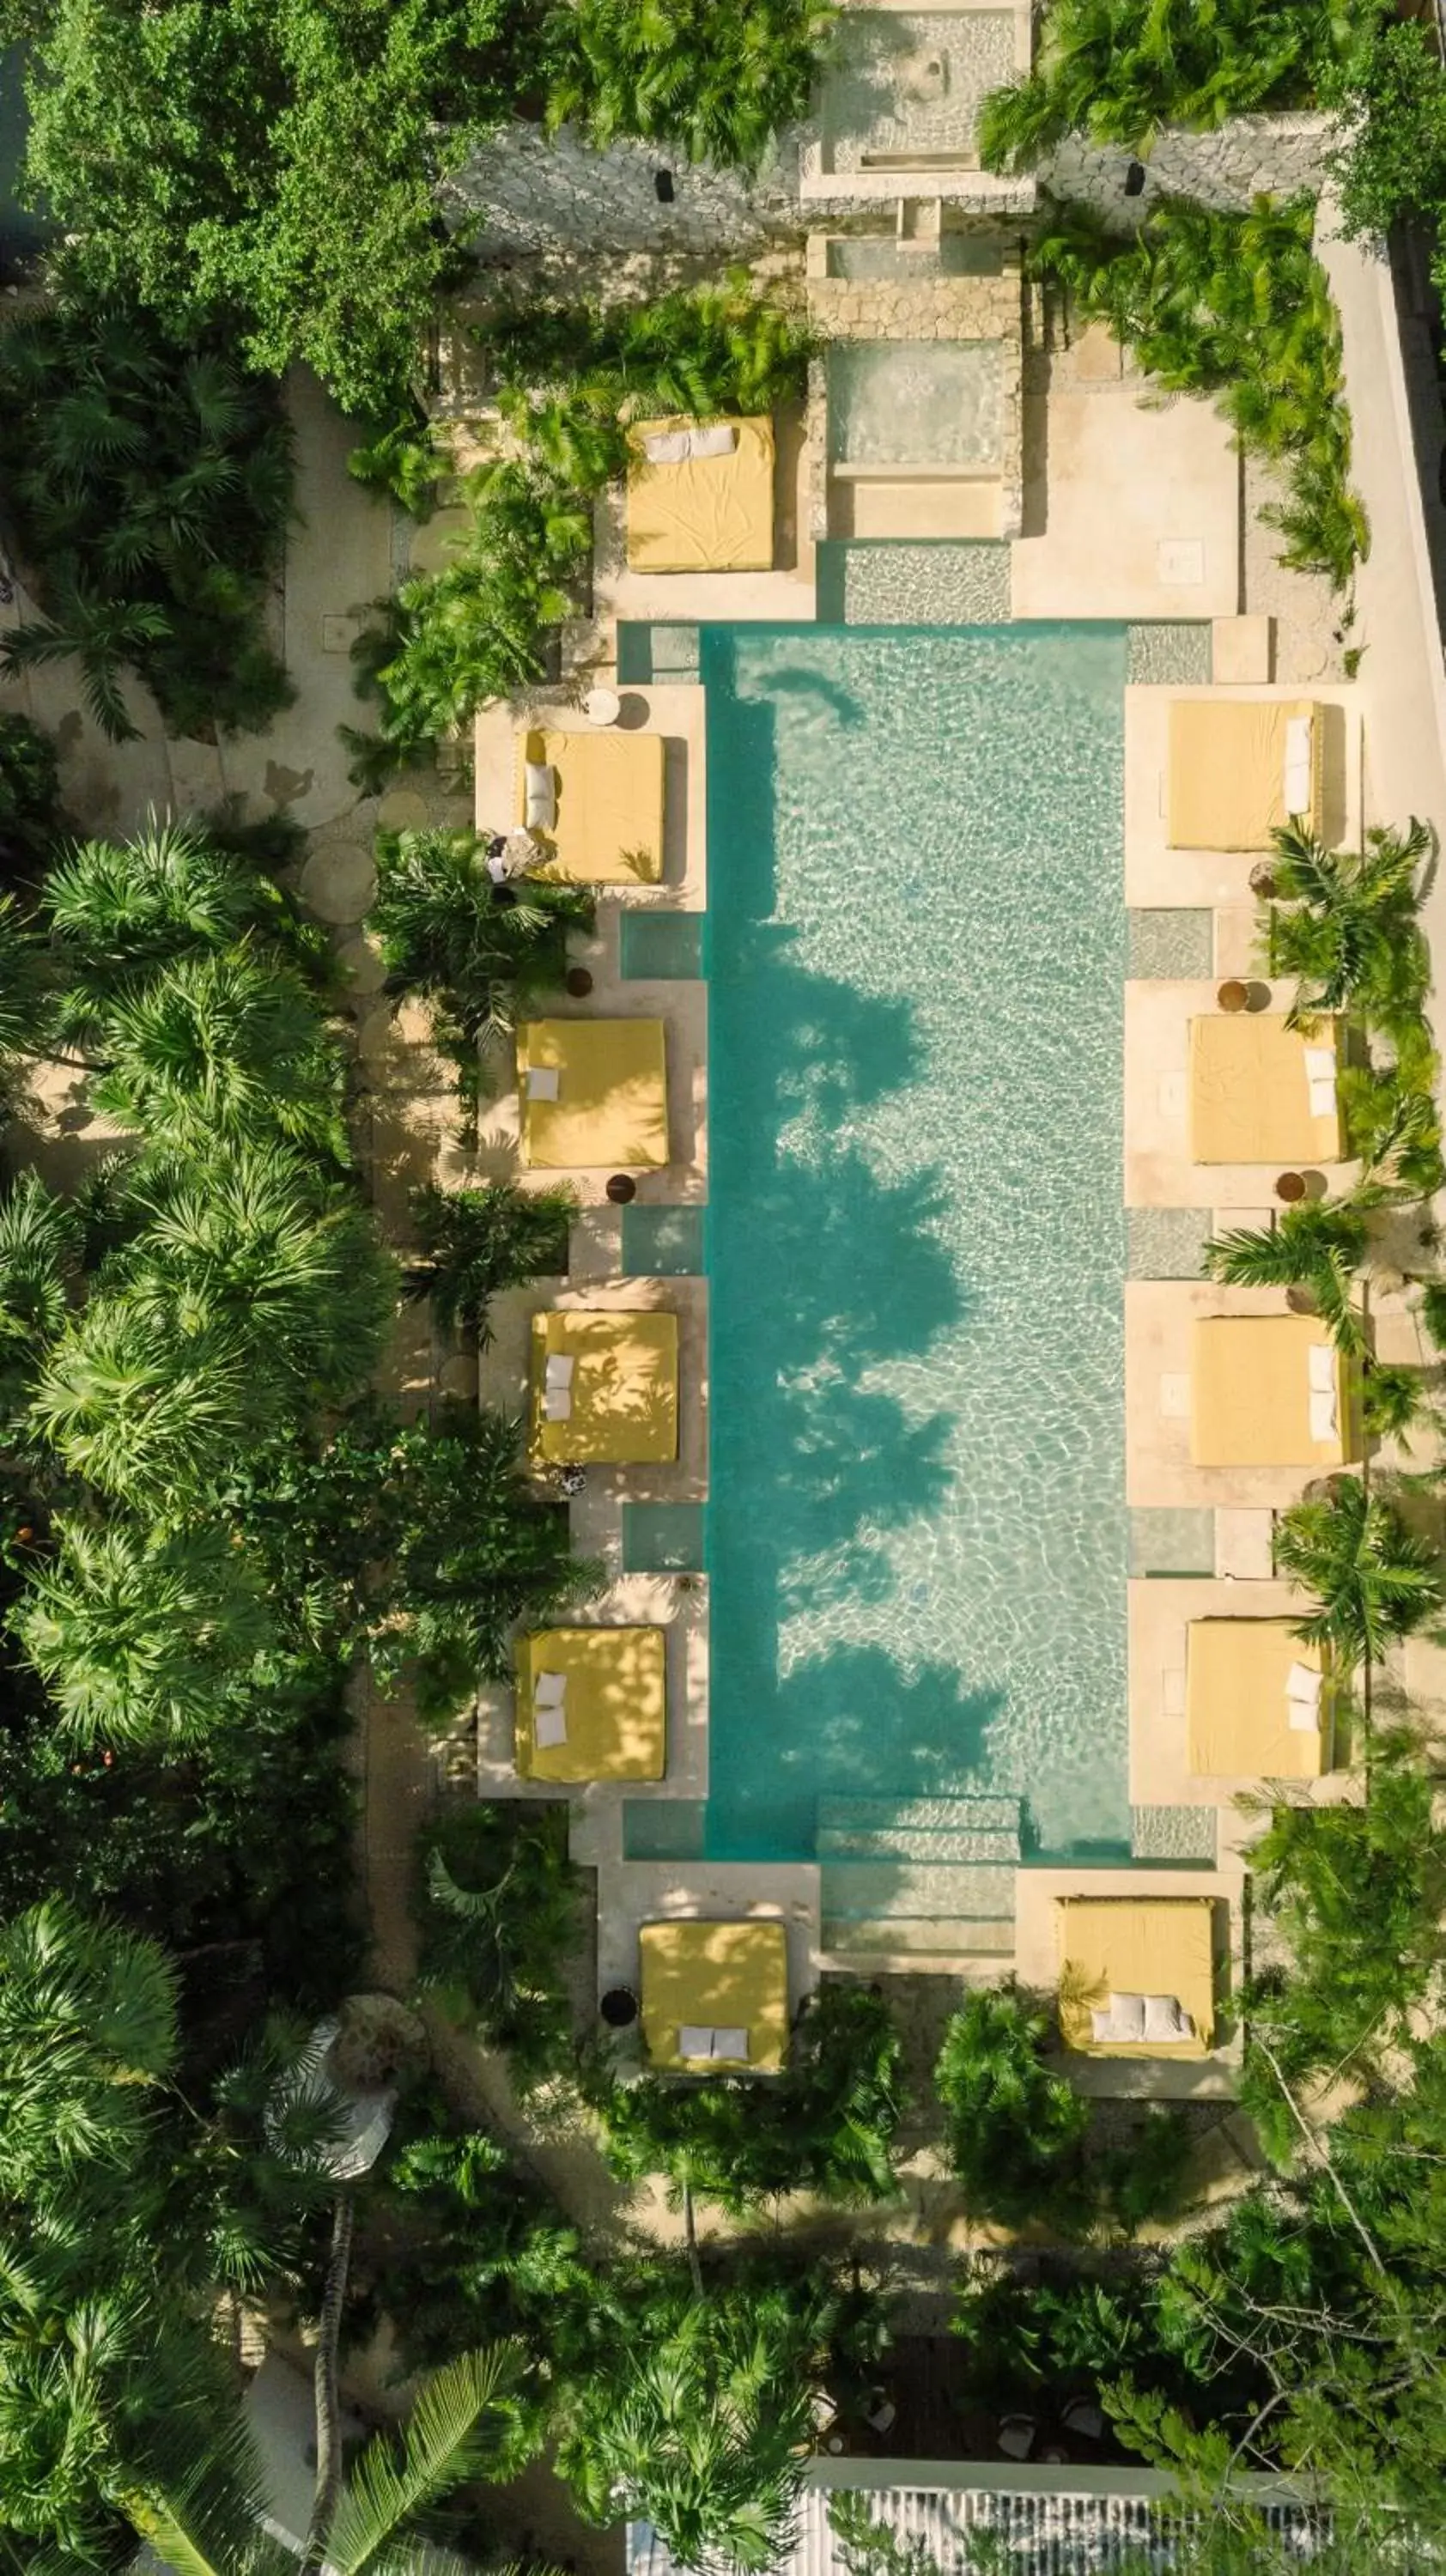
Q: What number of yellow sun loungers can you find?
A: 11